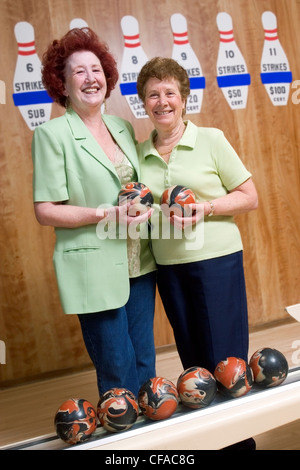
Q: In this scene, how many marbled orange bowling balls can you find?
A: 8